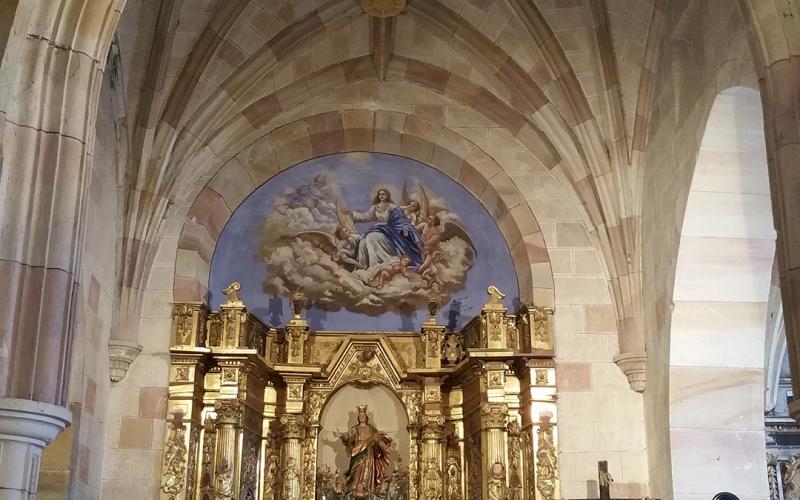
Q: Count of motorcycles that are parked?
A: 0